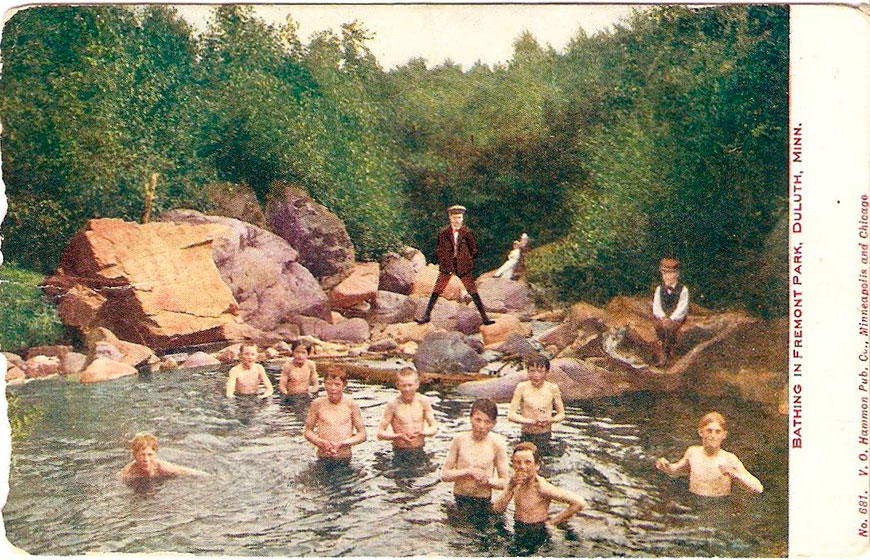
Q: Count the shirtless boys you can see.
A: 9